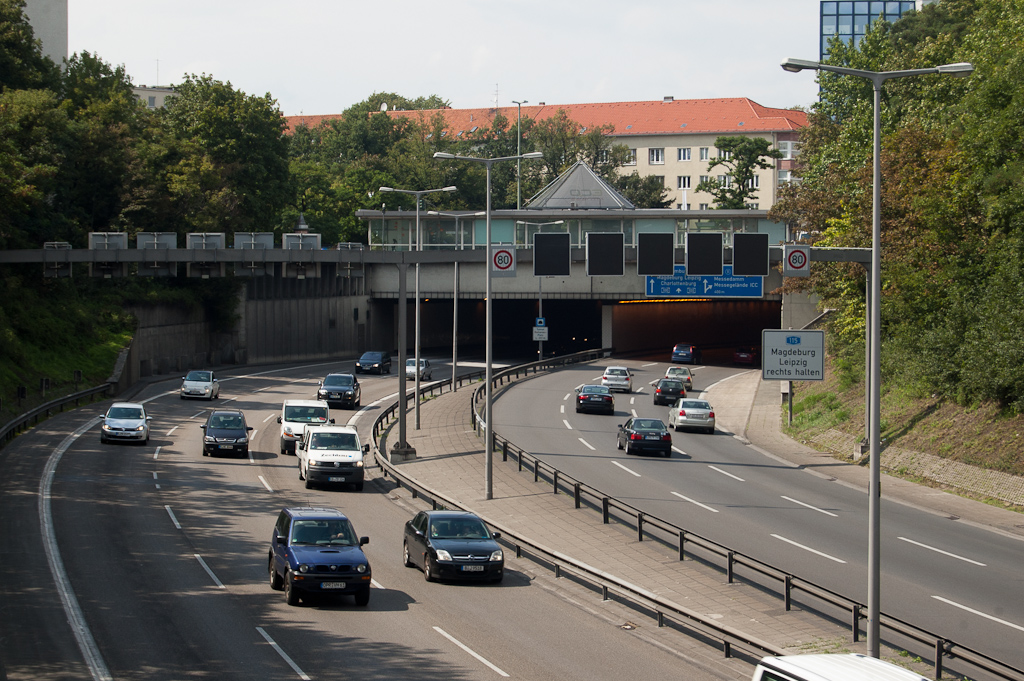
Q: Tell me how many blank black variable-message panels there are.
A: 5